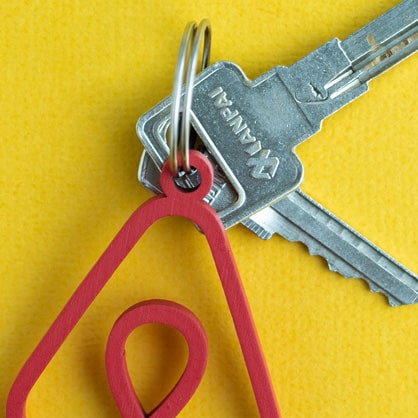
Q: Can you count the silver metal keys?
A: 2